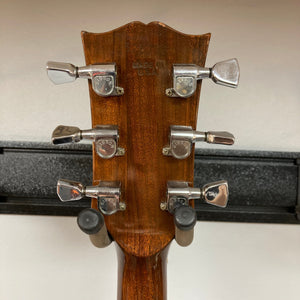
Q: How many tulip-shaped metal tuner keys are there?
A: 6